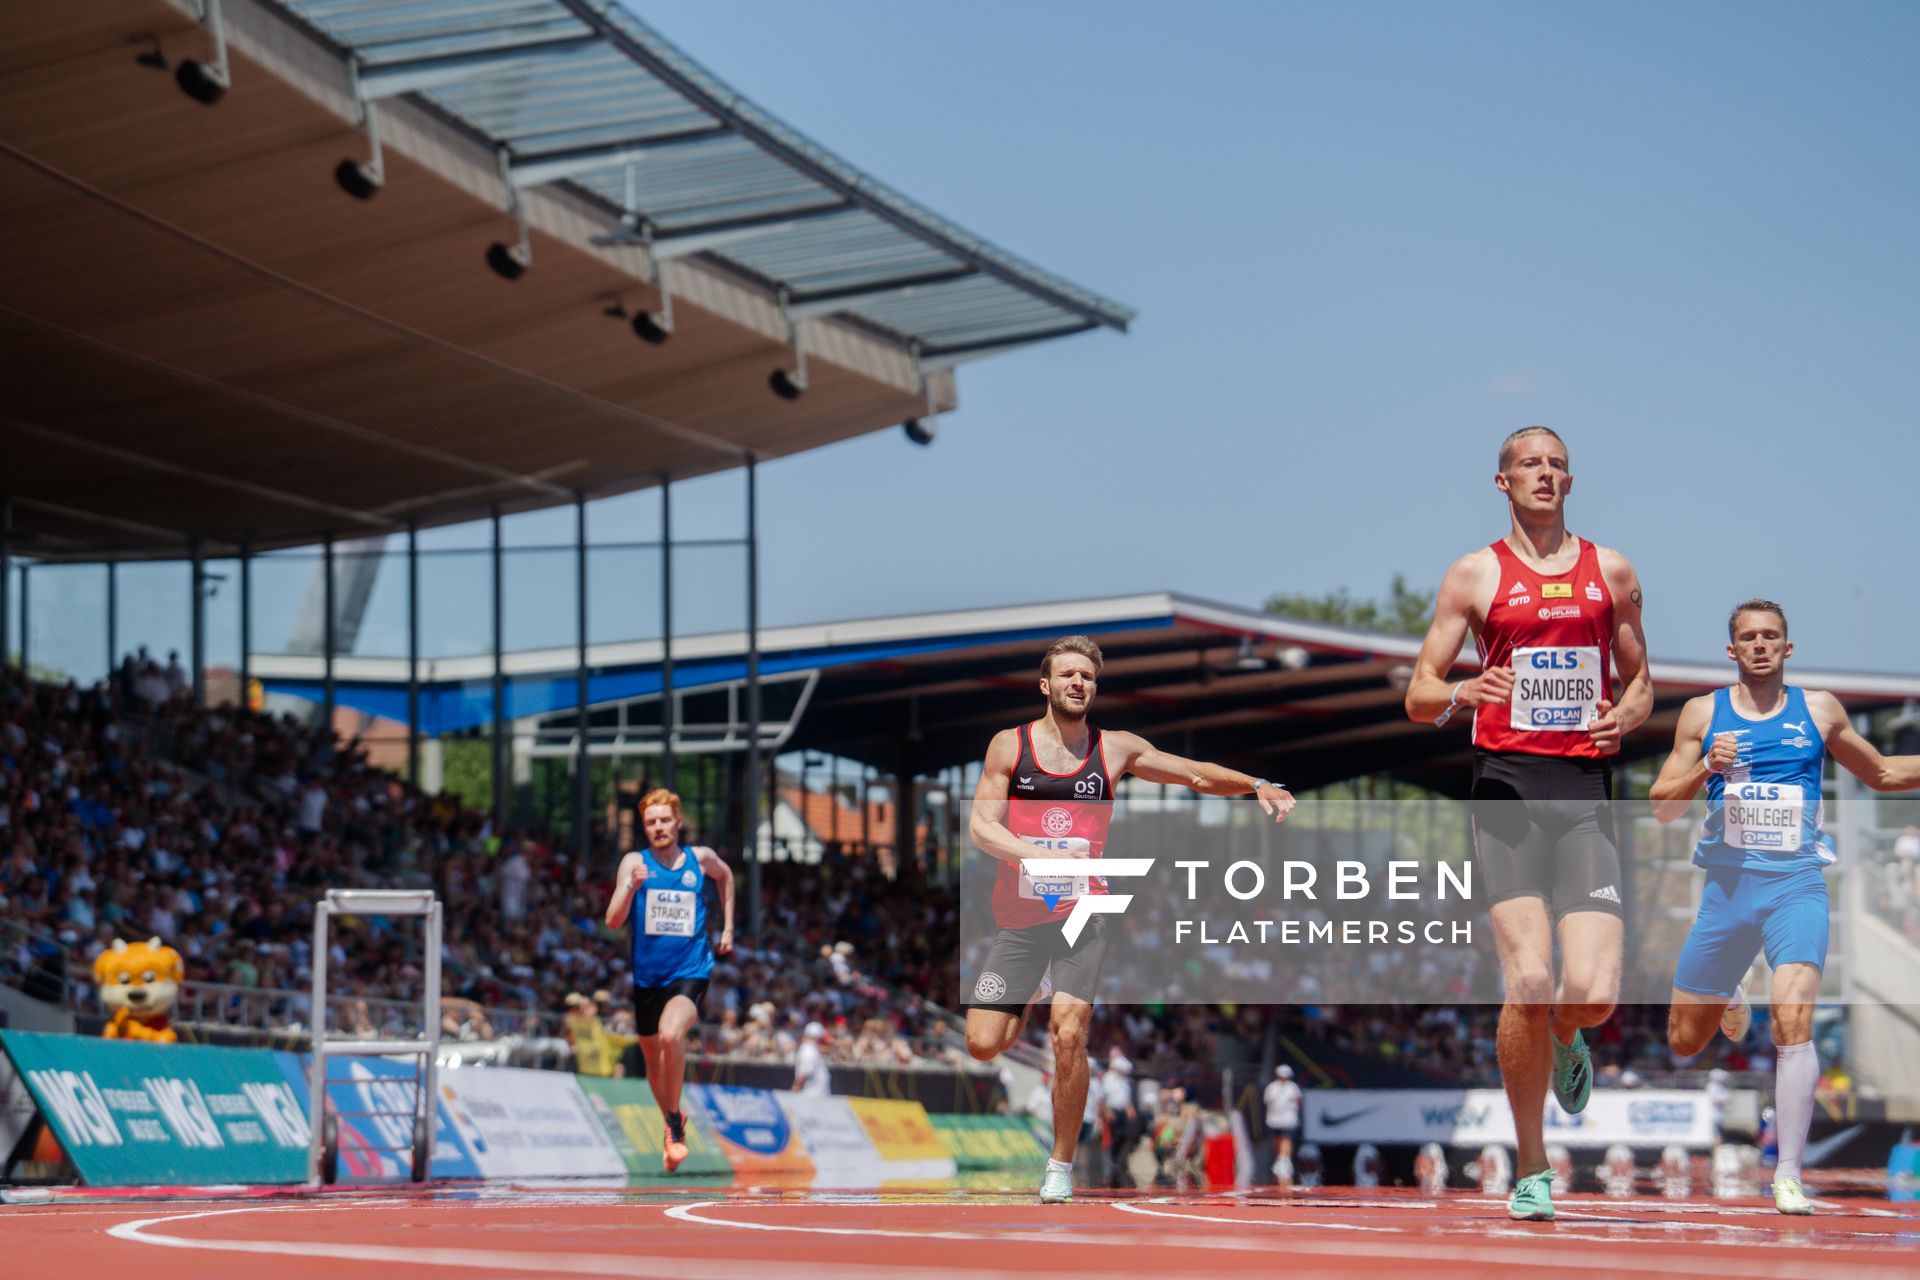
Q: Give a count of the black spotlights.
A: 6